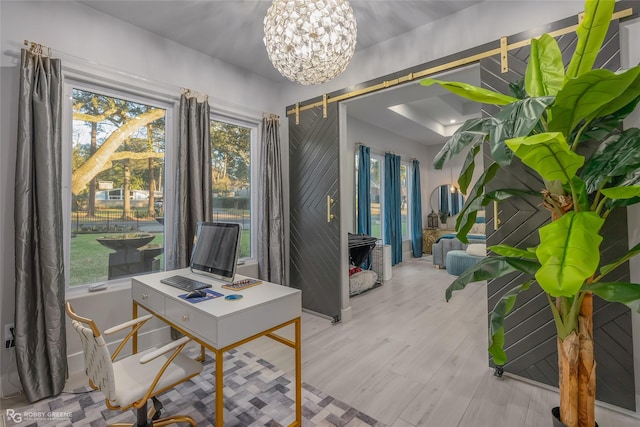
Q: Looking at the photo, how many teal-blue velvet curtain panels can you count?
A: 3